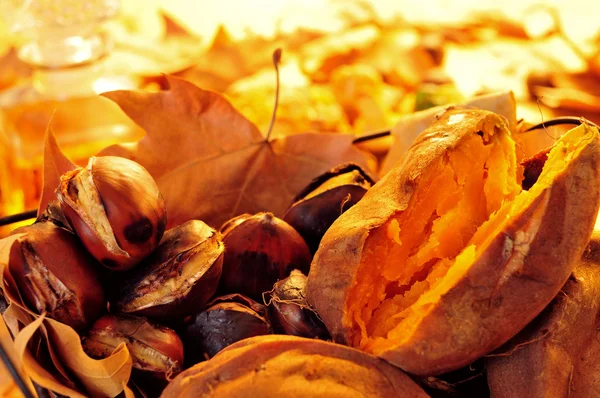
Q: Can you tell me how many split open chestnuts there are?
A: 6